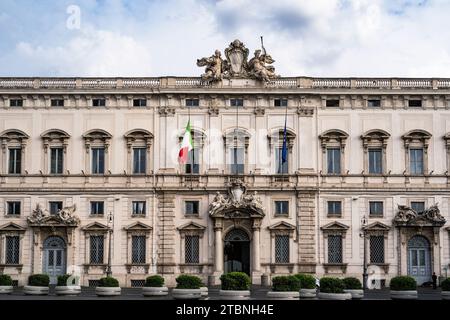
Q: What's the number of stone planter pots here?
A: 14